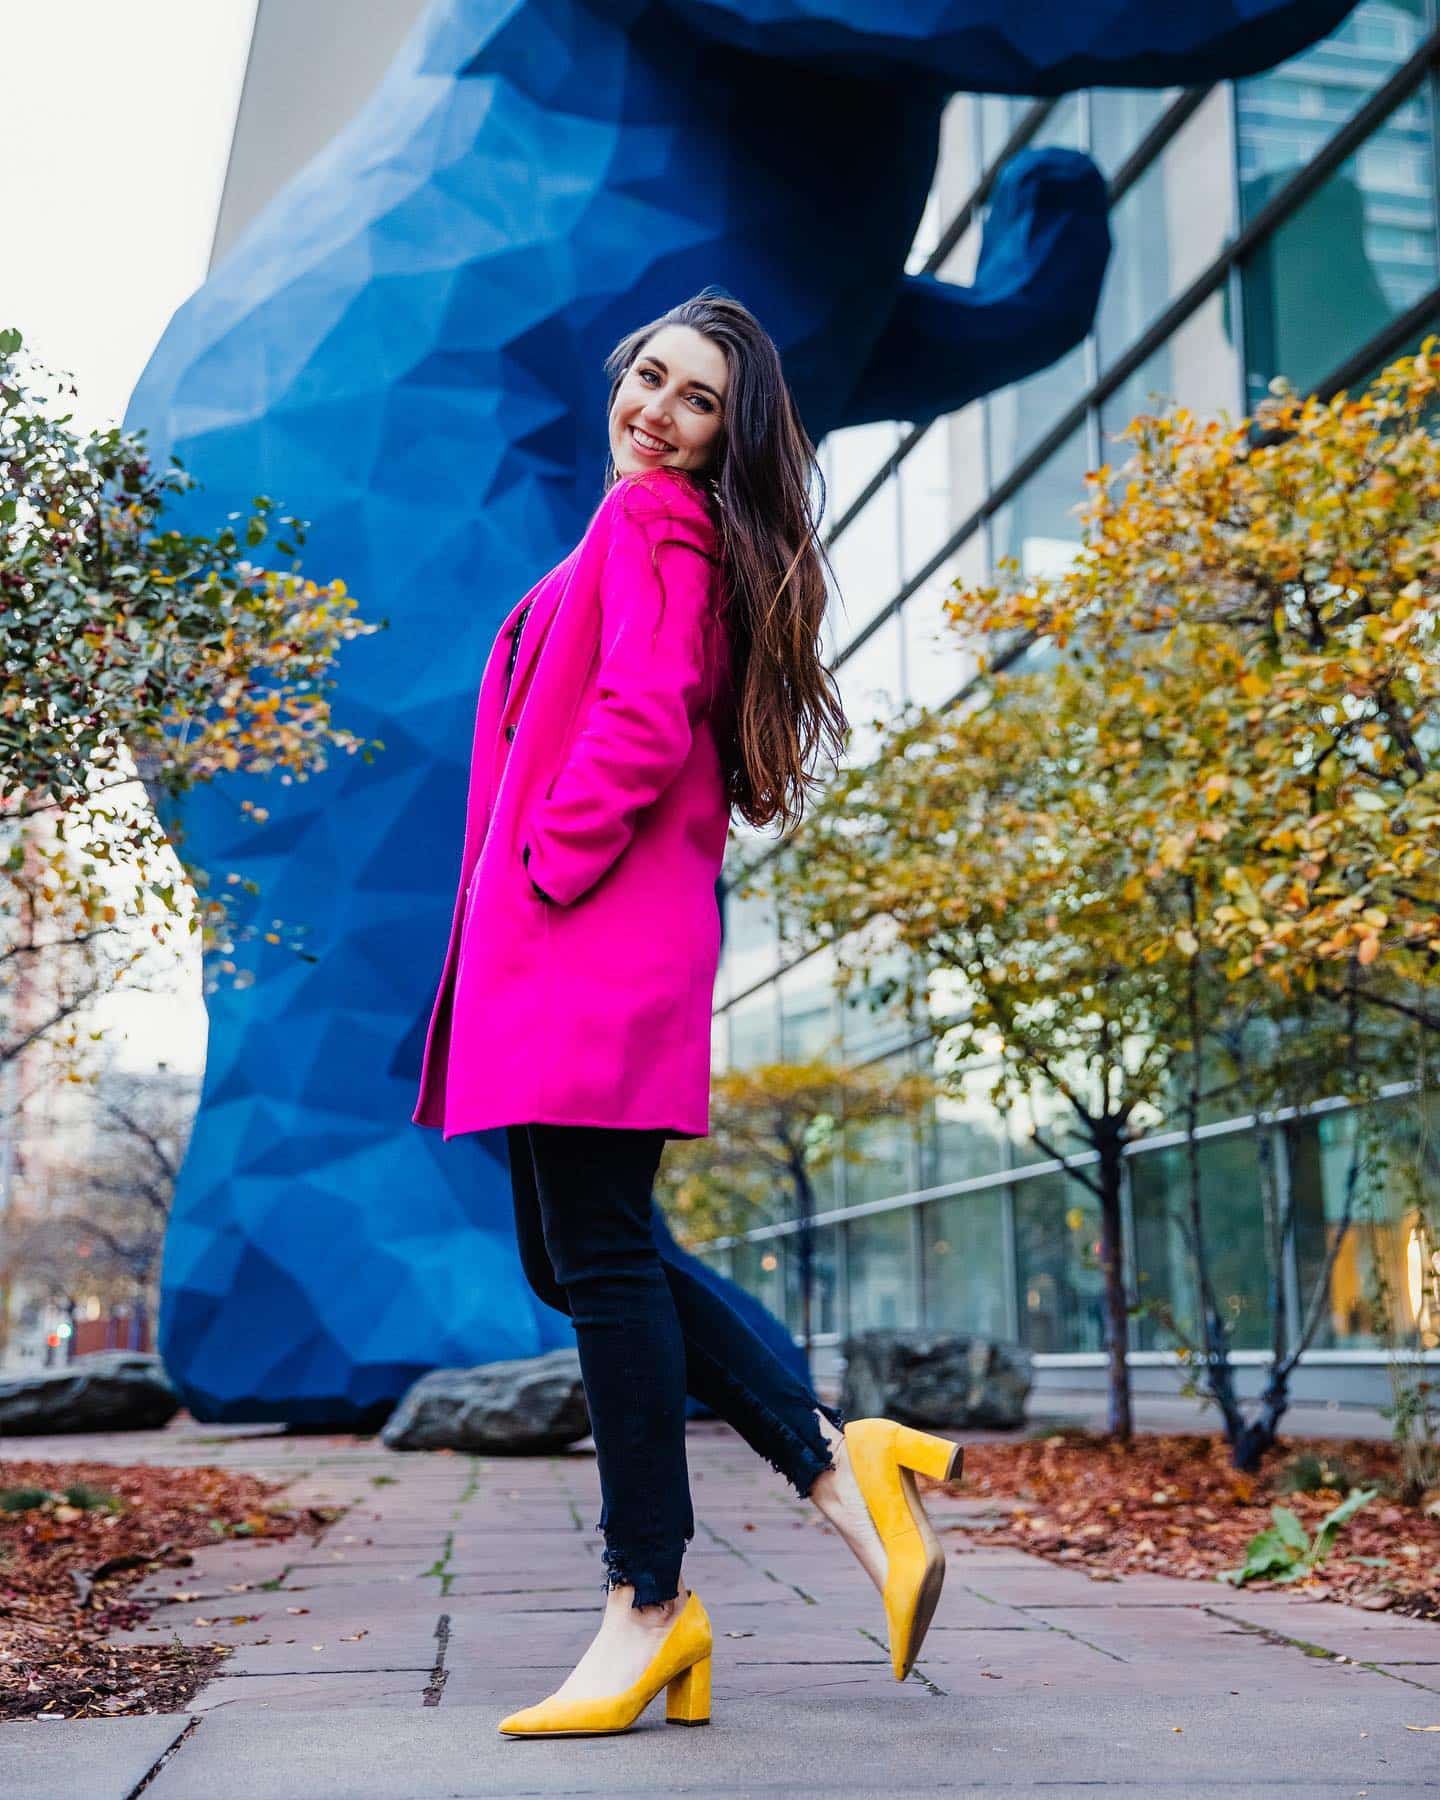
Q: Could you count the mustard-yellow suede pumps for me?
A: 2